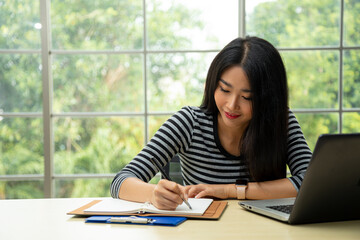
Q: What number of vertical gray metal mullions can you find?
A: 4